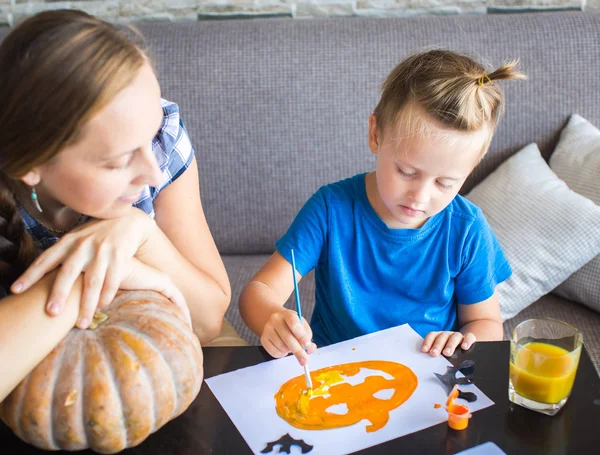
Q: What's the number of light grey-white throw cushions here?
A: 2